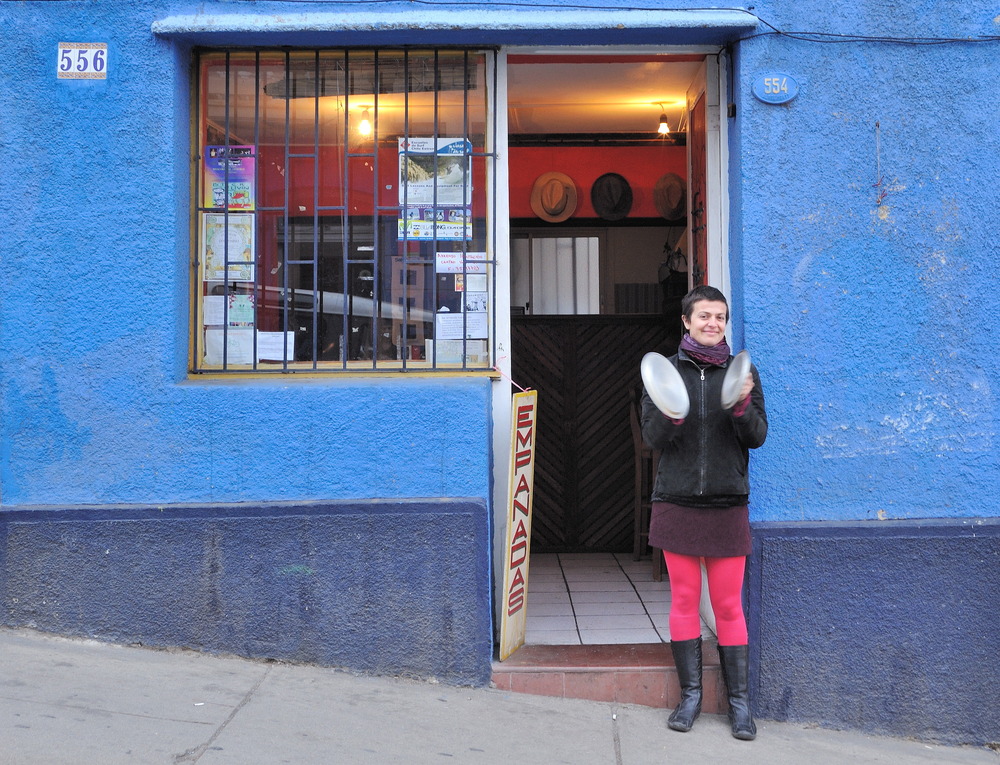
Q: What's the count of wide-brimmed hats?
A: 3